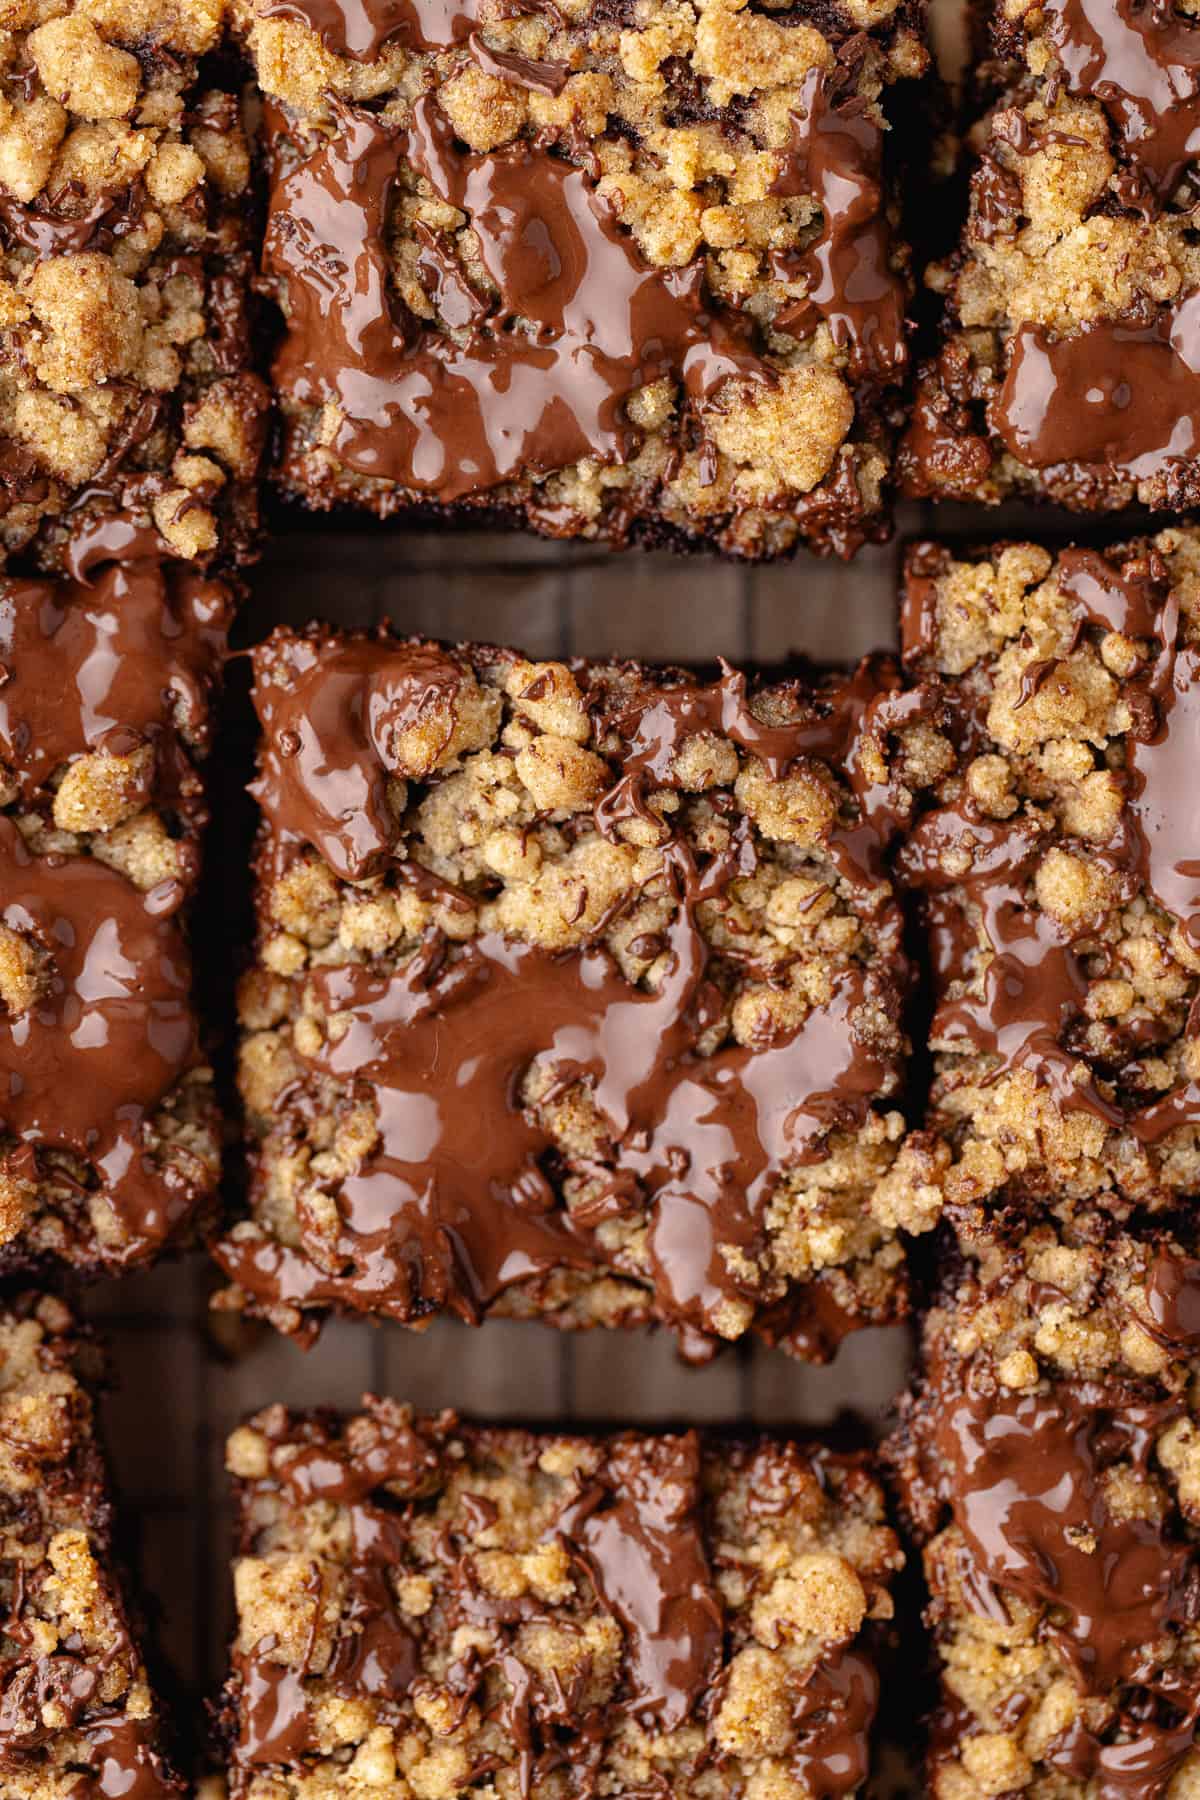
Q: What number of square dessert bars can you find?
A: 9